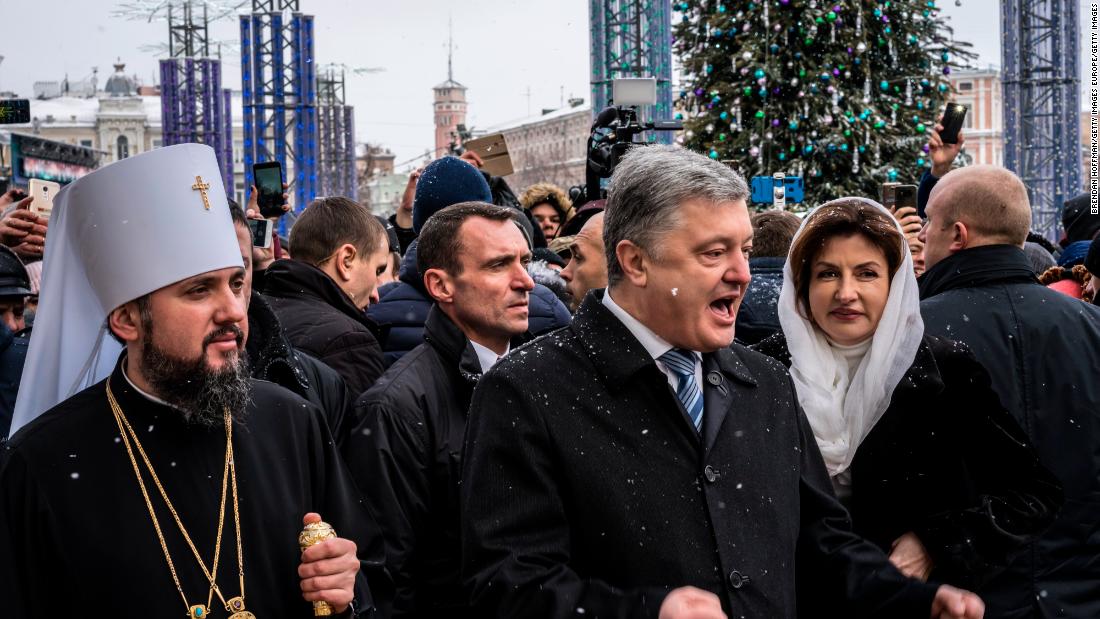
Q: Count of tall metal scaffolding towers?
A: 5